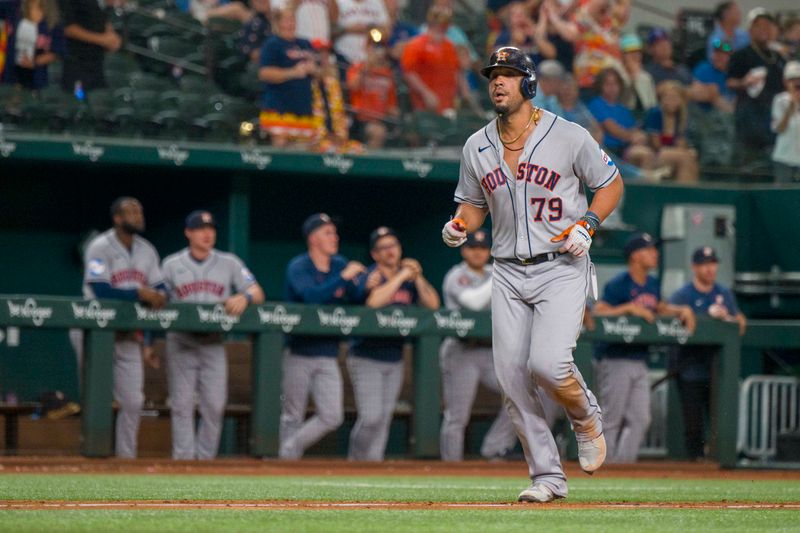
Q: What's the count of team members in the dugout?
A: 7